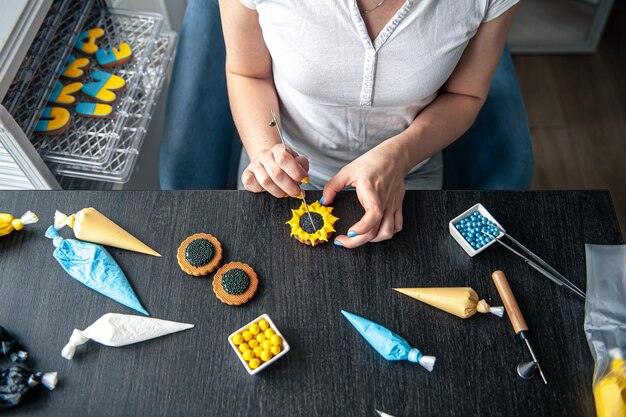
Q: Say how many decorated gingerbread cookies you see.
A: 10